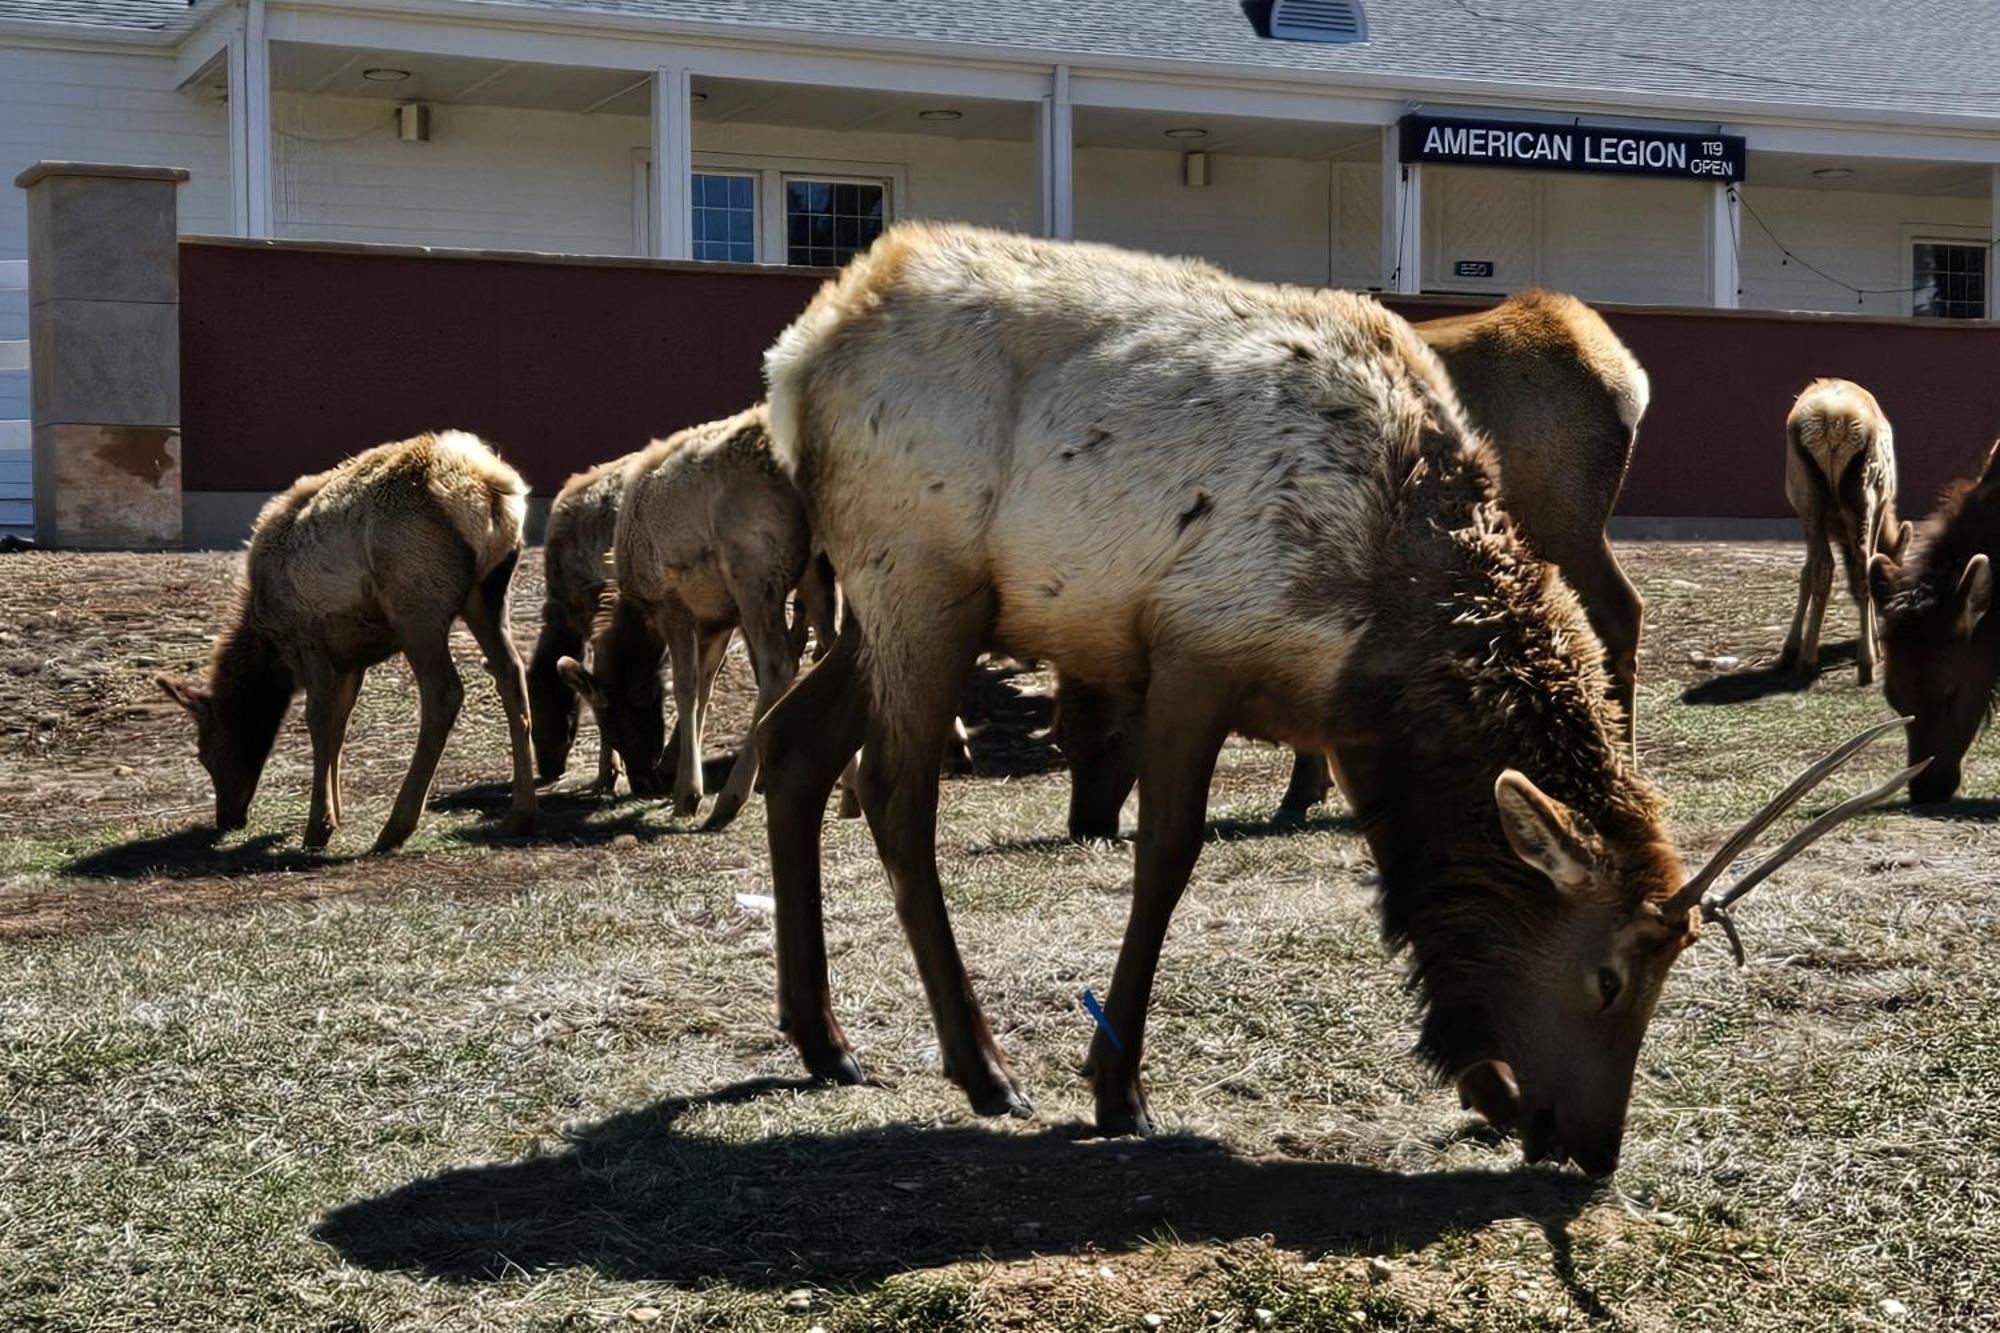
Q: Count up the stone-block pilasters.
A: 1